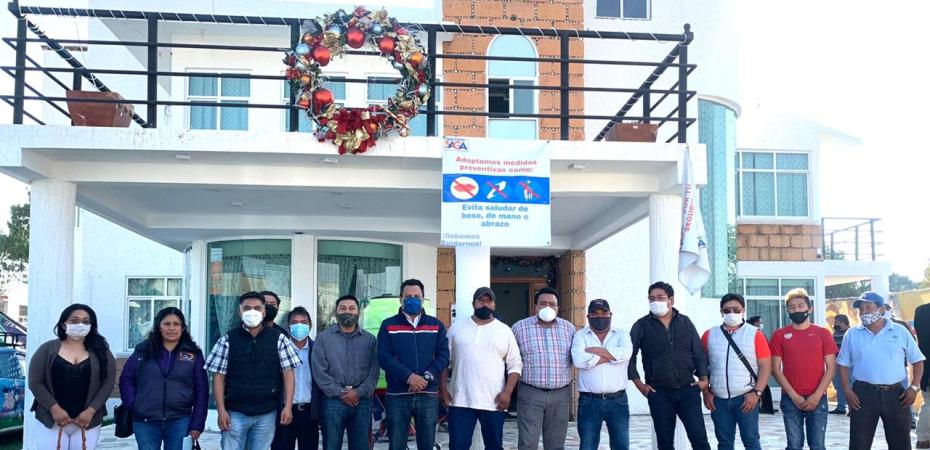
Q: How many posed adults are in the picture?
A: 14